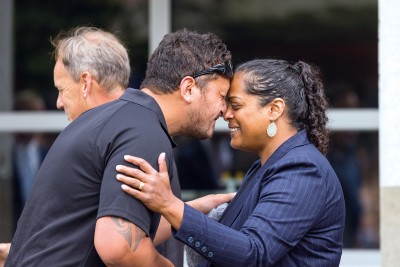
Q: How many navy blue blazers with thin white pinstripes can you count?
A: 1